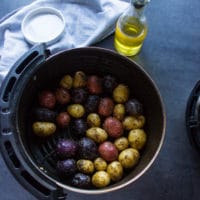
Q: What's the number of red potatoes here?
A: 7